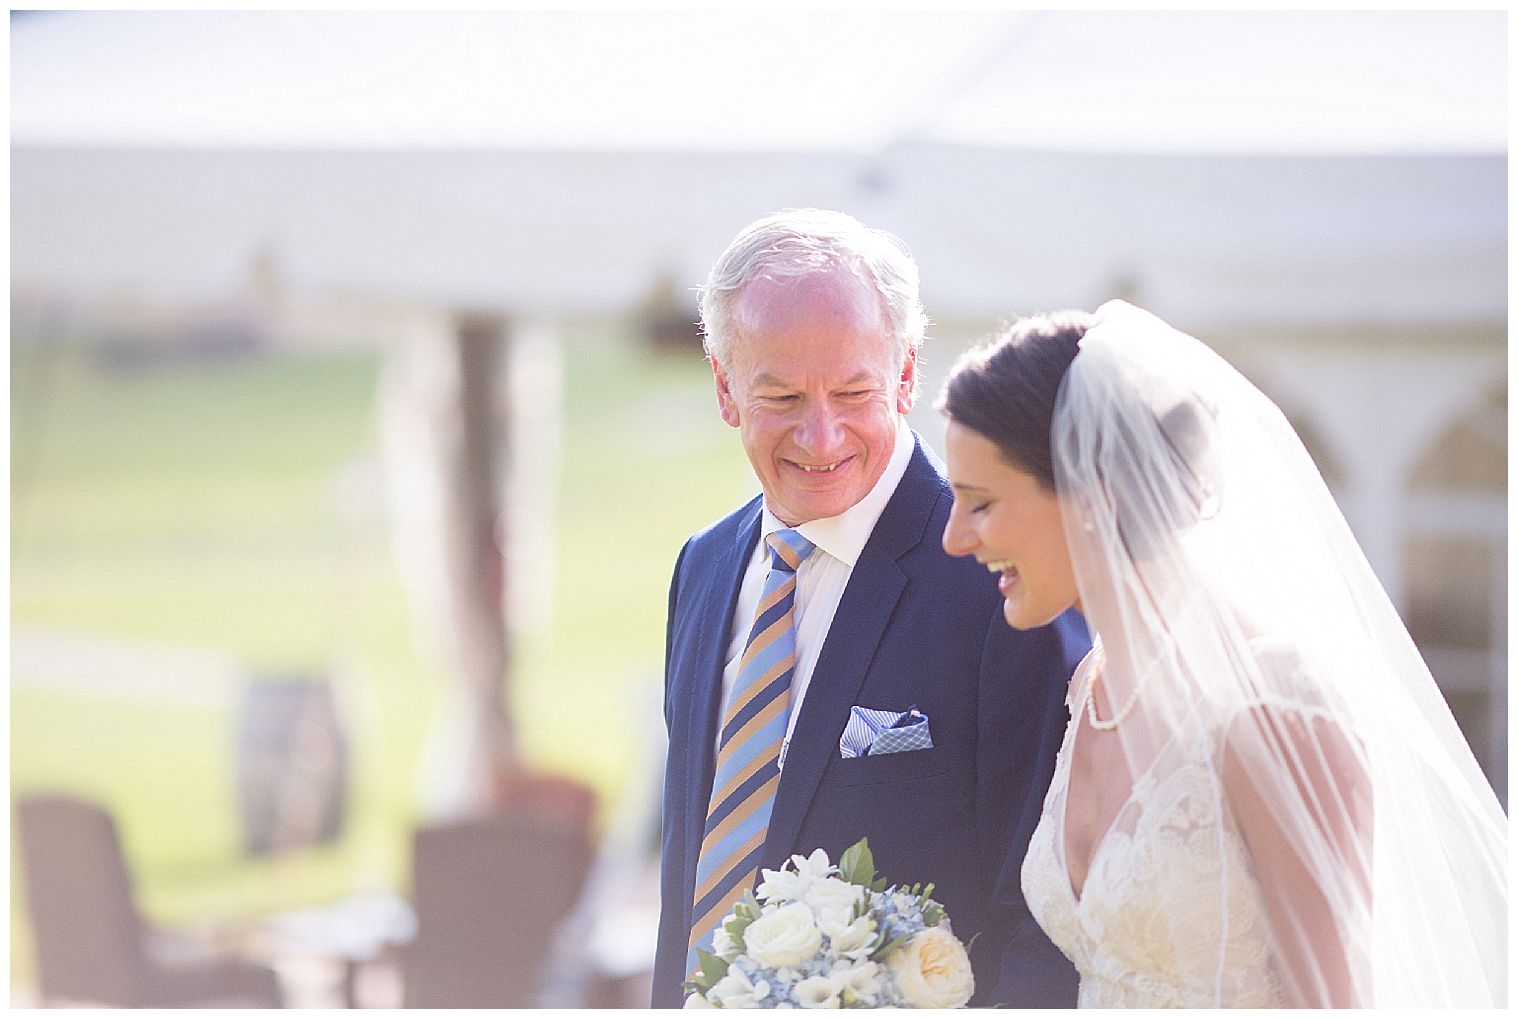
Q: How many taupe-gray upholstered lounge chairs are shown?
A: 2